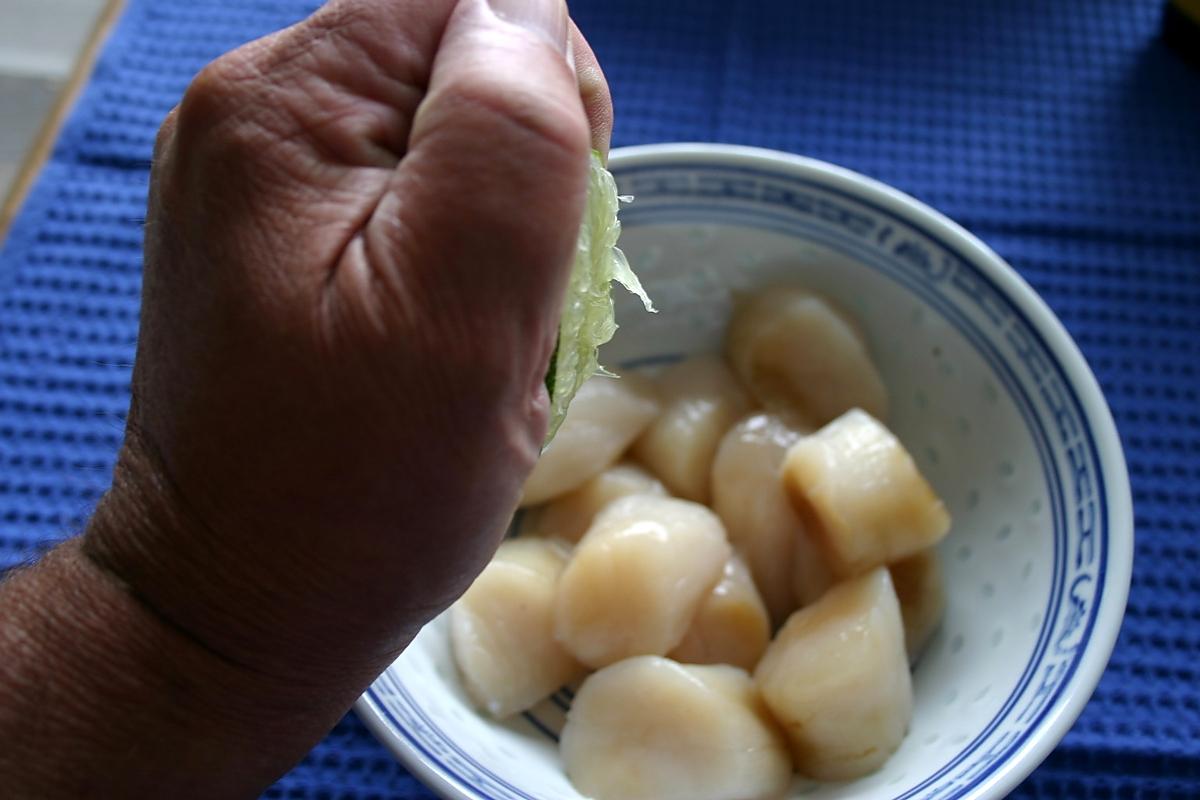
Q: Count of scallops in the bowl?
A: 12